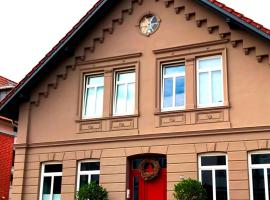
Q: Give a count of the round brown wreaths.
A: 1